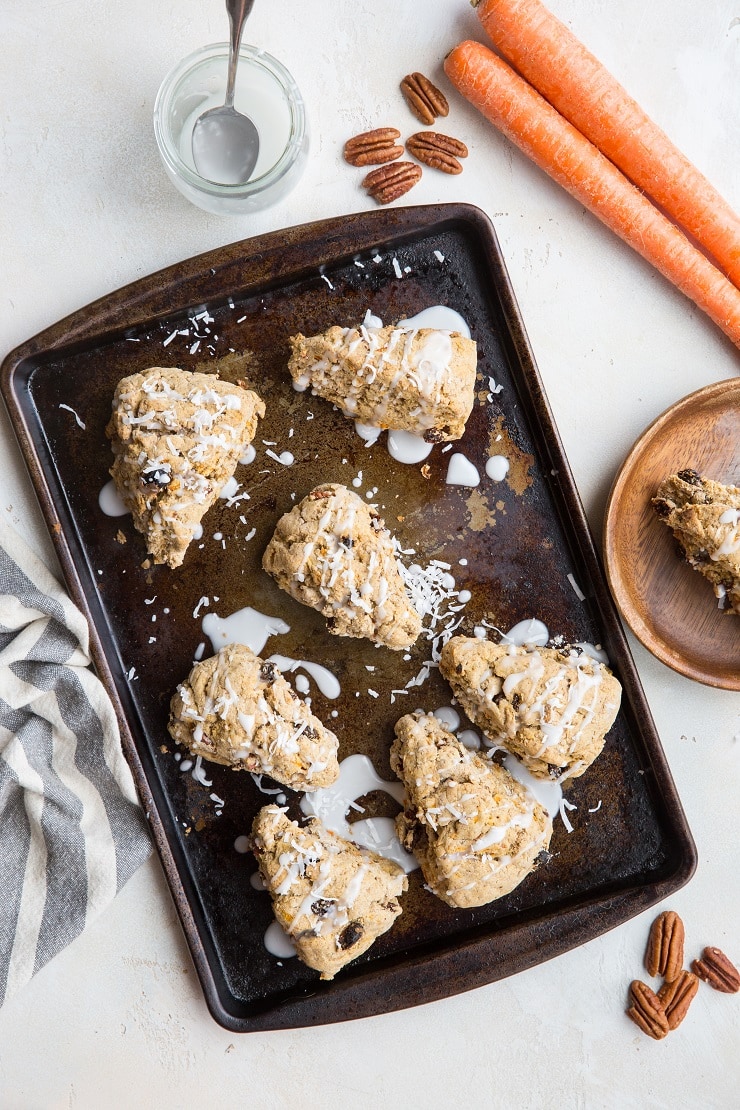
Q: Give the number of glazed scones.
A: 8